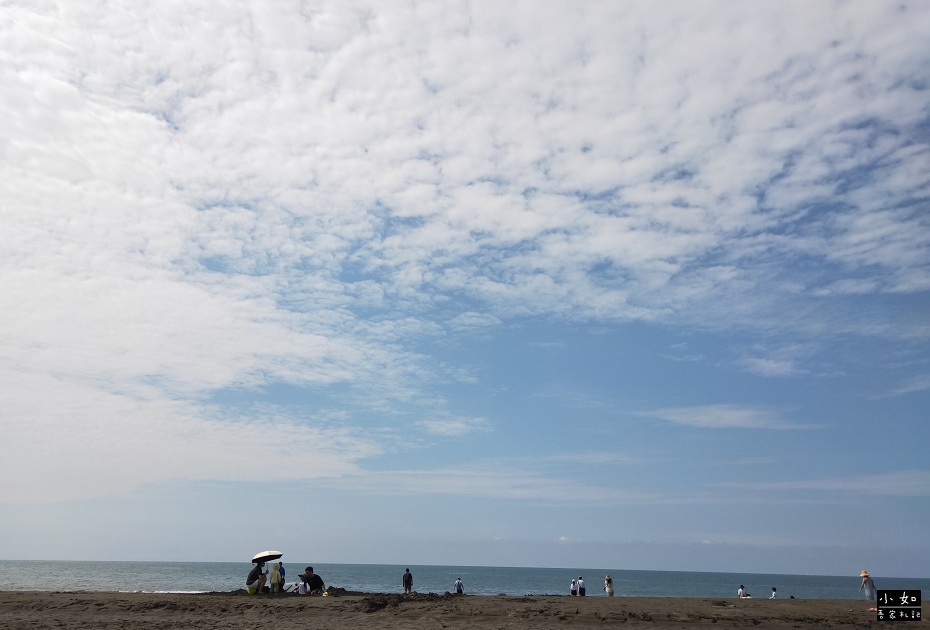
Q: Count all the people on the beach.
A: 13